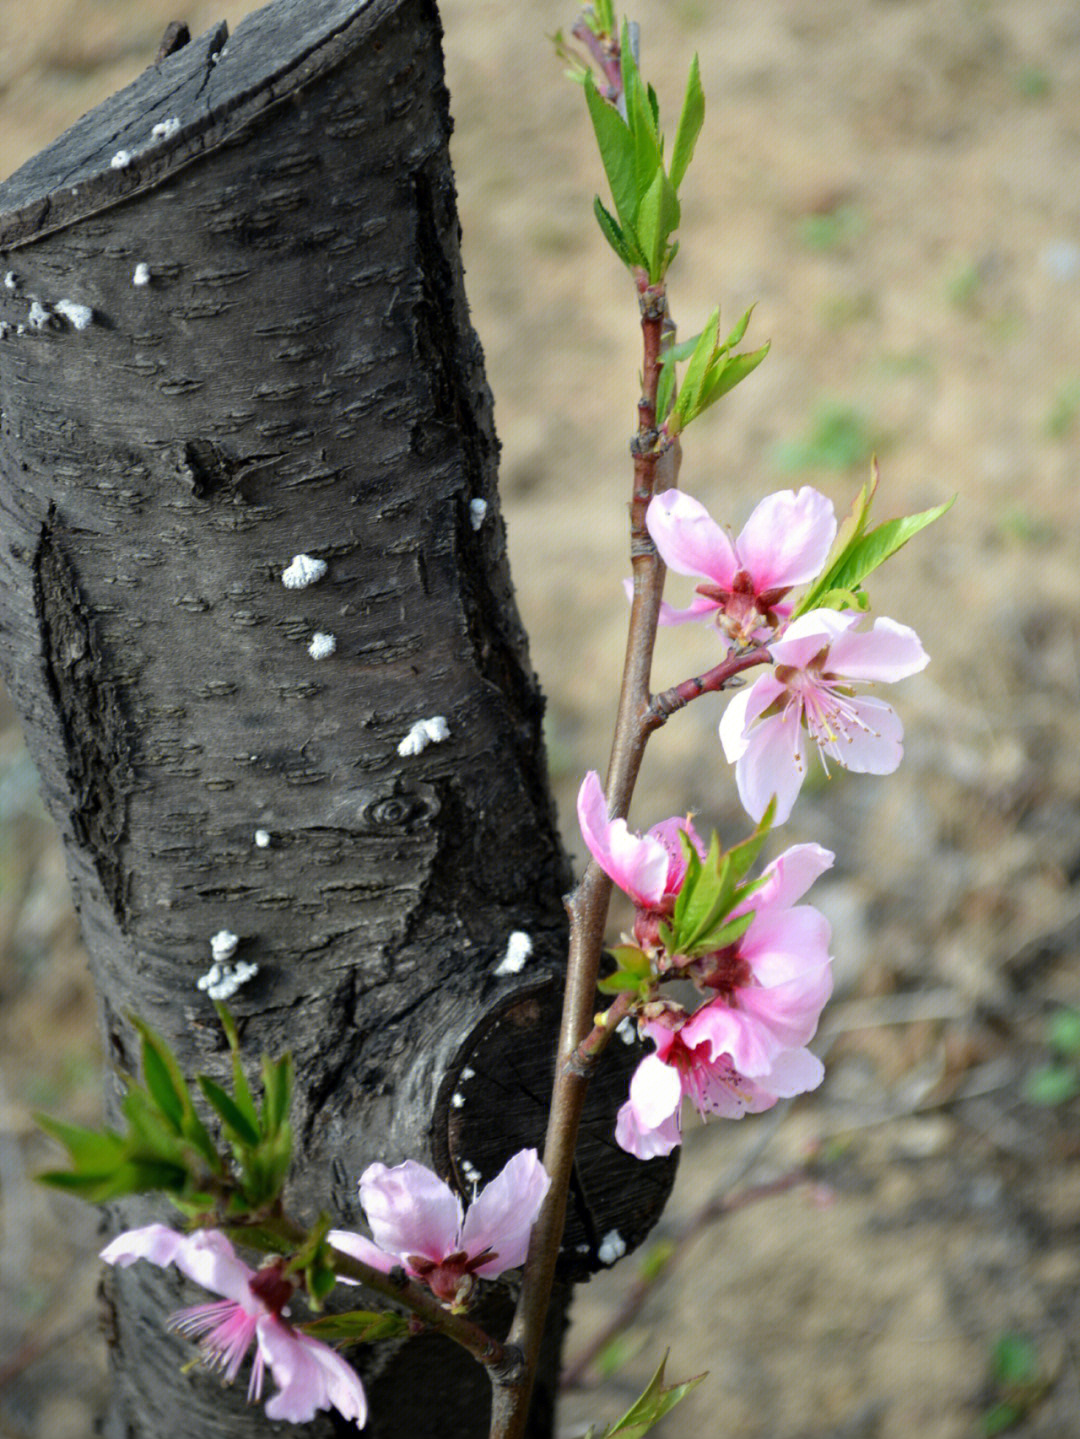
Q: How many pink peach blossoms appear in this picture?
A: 7